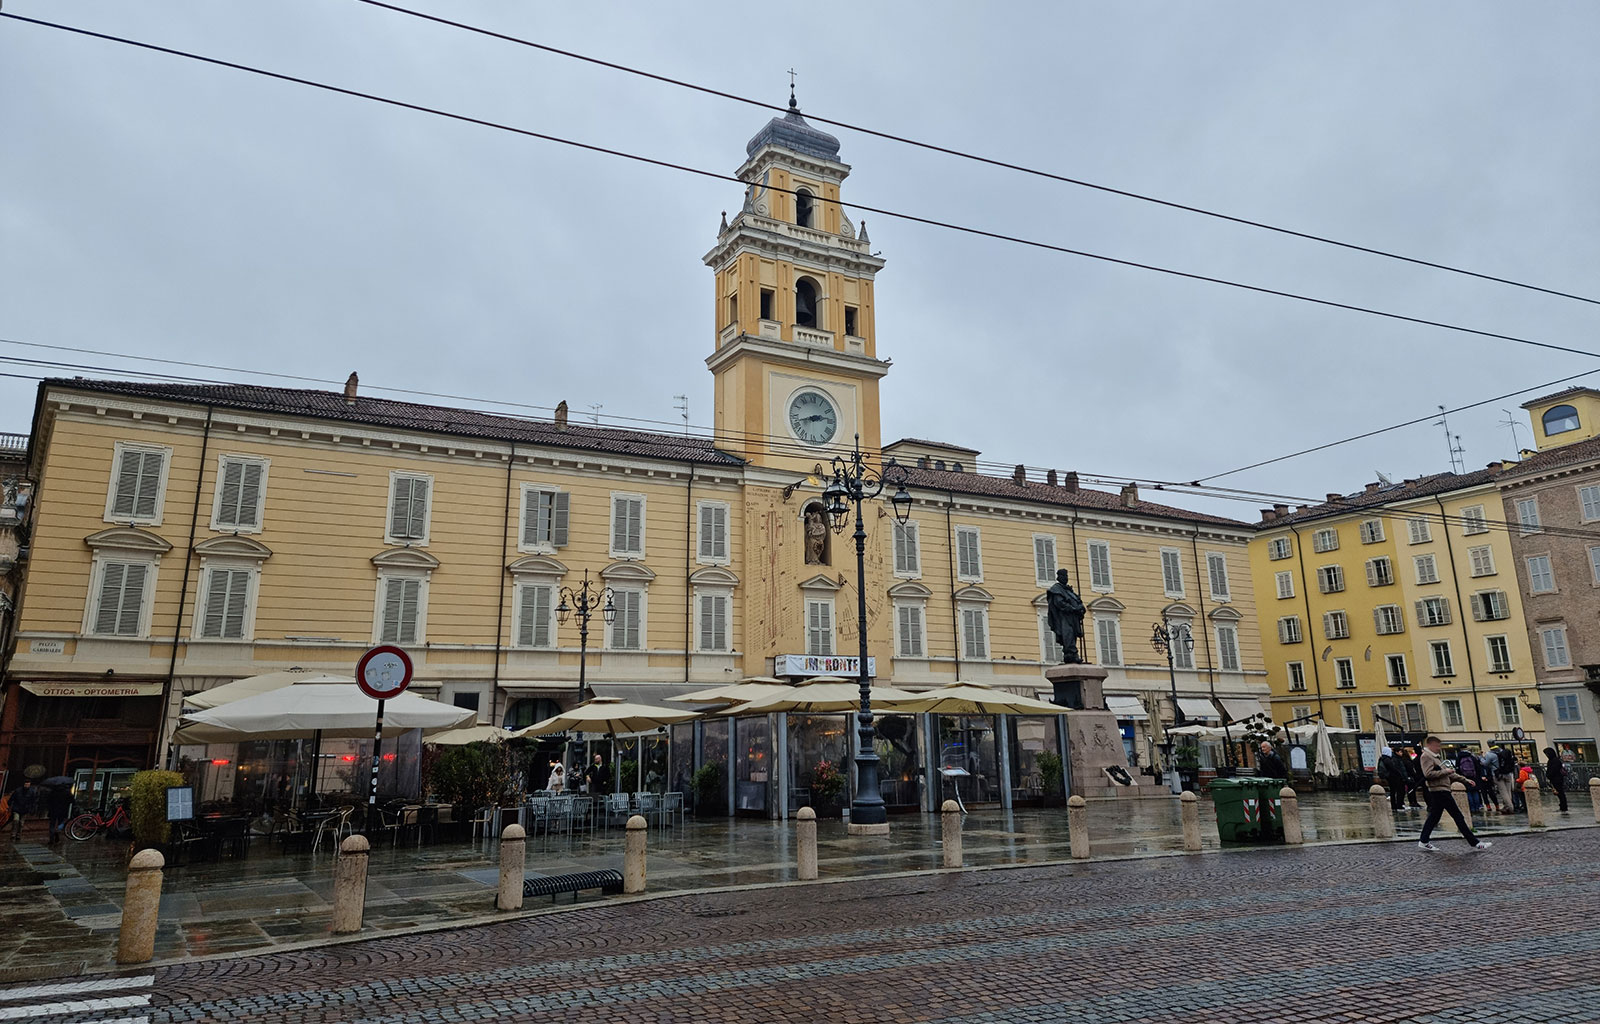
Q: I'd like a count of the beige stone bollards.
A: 13